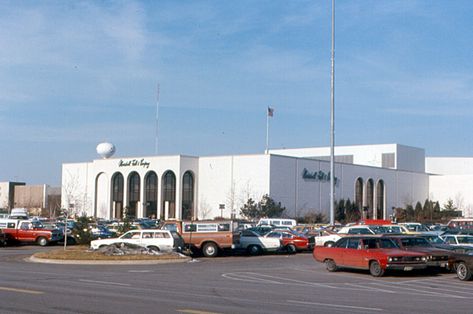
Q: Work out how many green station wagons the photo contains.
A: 0